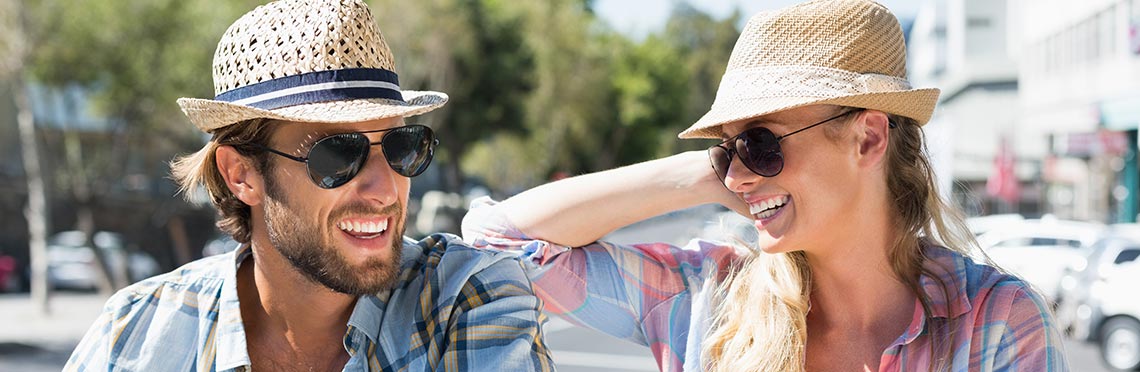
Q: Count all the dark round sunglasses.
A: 2